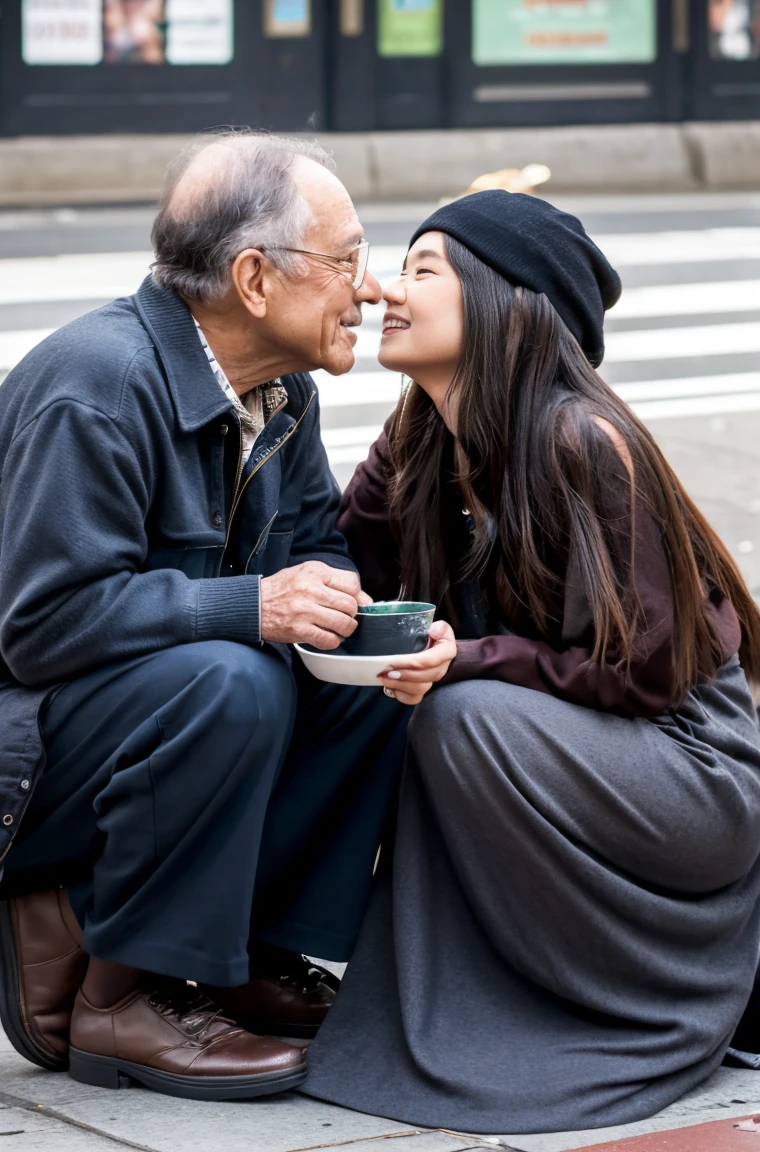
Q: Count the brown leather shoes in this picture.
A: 3